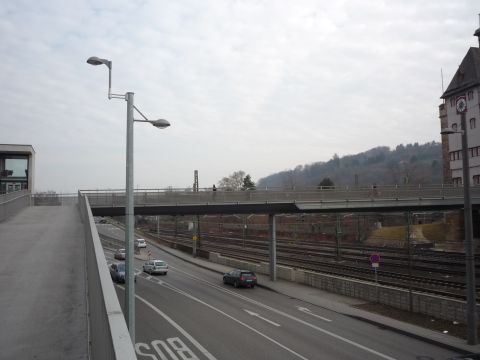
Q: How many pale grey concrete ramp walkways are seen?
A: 1